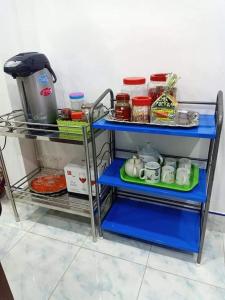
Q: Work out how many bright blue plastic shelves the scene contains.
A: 3